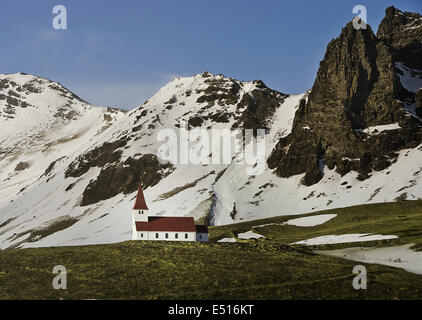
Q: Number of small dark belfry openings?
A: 2